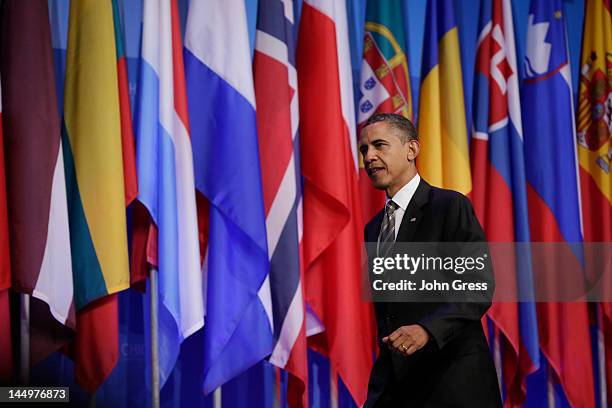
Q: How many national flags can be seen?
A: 12